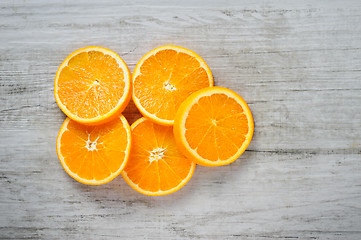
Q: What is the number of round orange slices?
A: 5